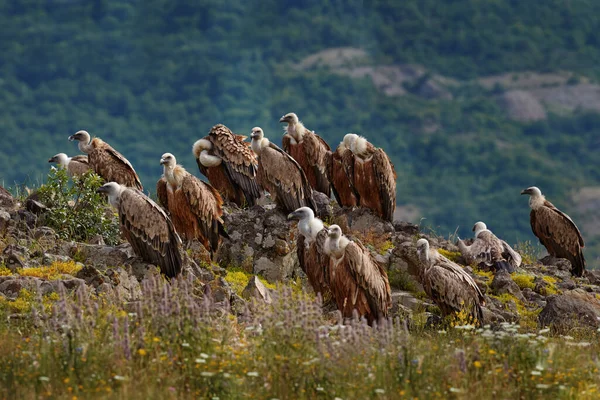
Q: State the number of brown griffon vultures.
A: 14